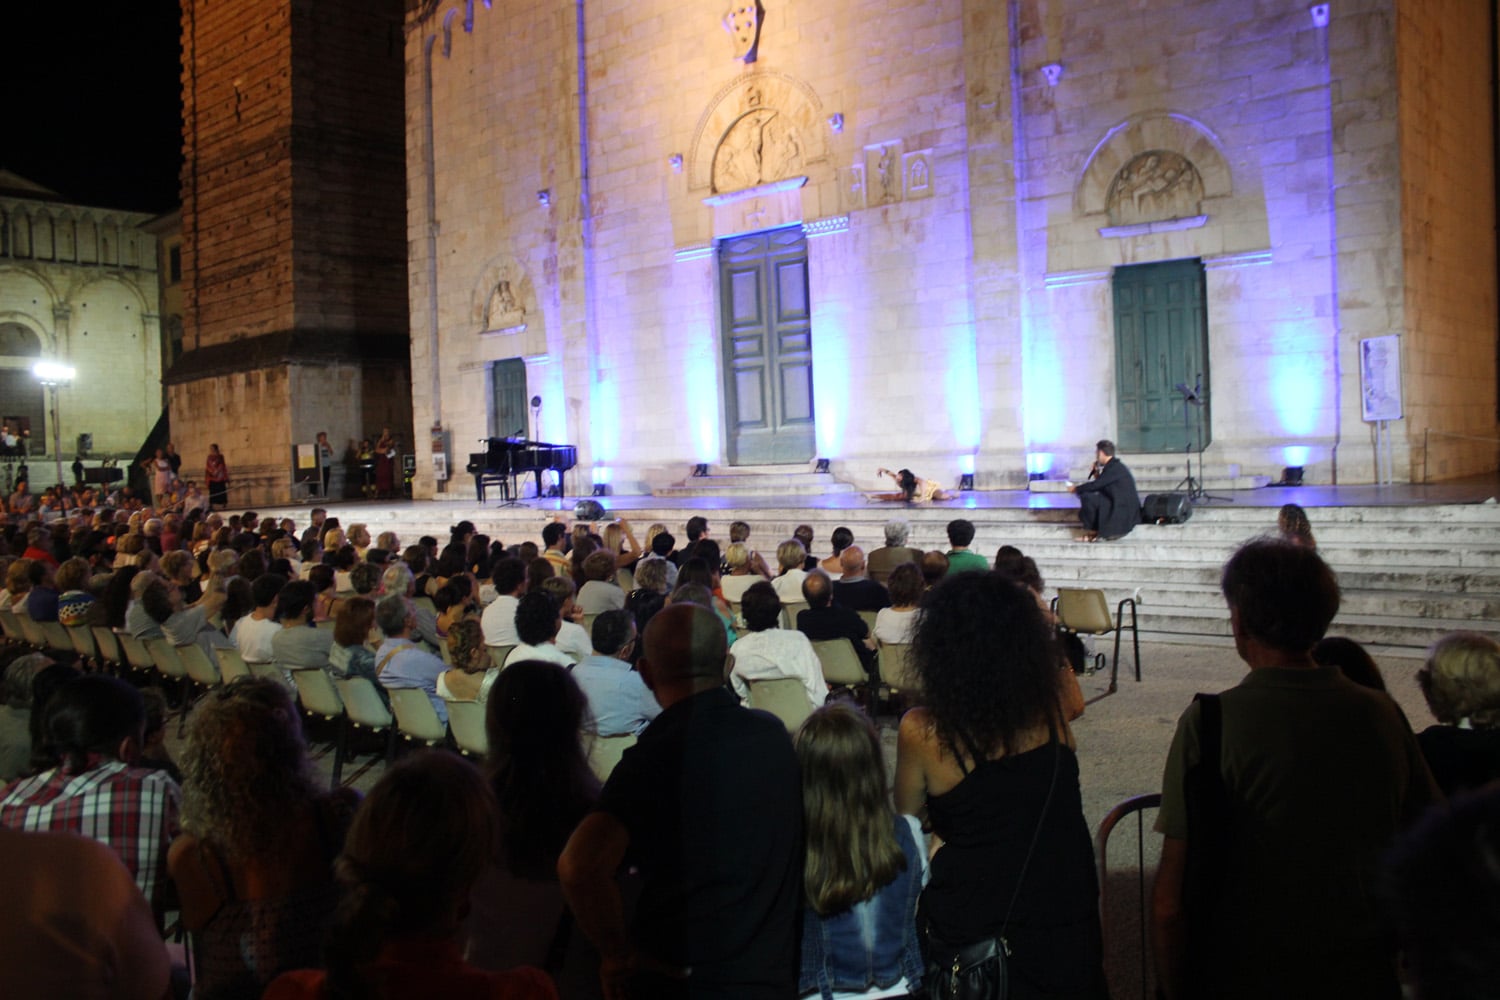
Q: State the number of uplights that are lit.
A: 7